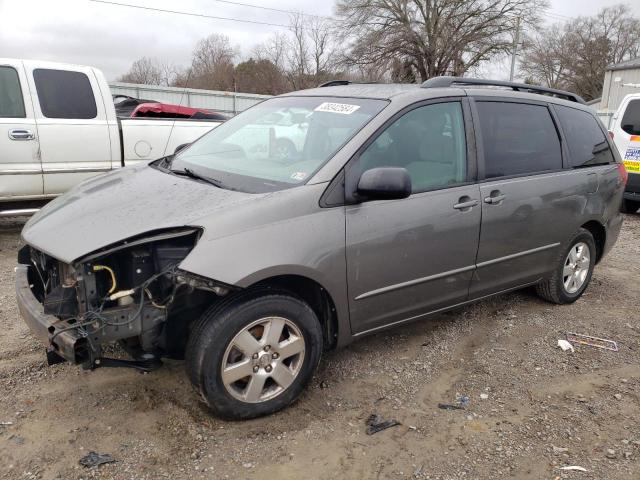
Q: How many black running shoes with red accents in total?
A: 0